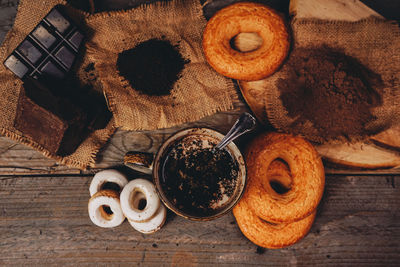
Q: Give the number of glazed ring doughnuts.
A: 4